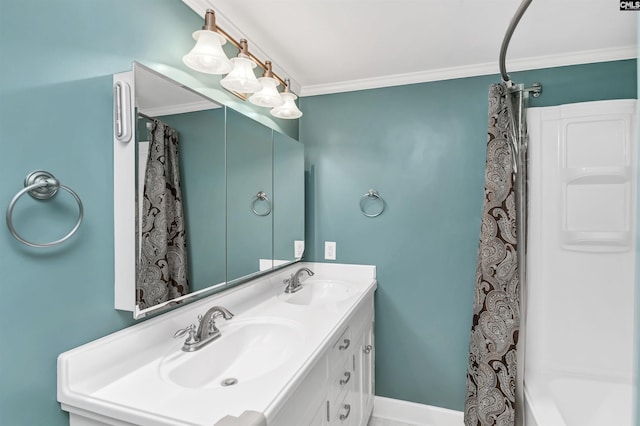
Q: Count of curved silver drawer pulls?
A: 3